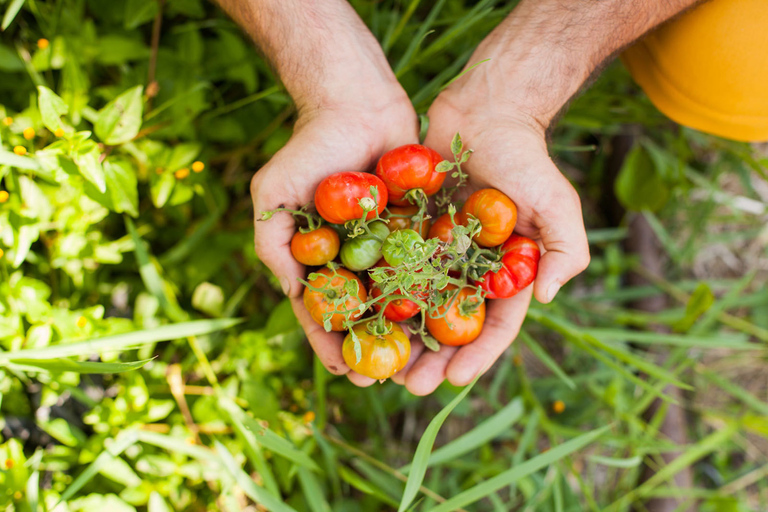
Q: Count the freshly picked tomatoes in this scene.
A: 13